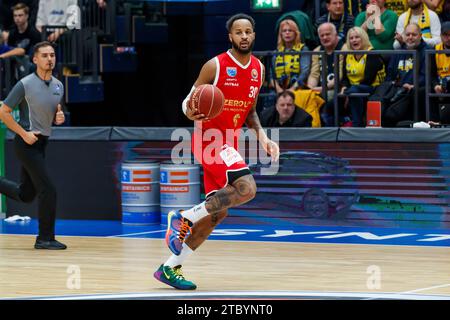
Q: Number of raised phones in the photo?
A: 0